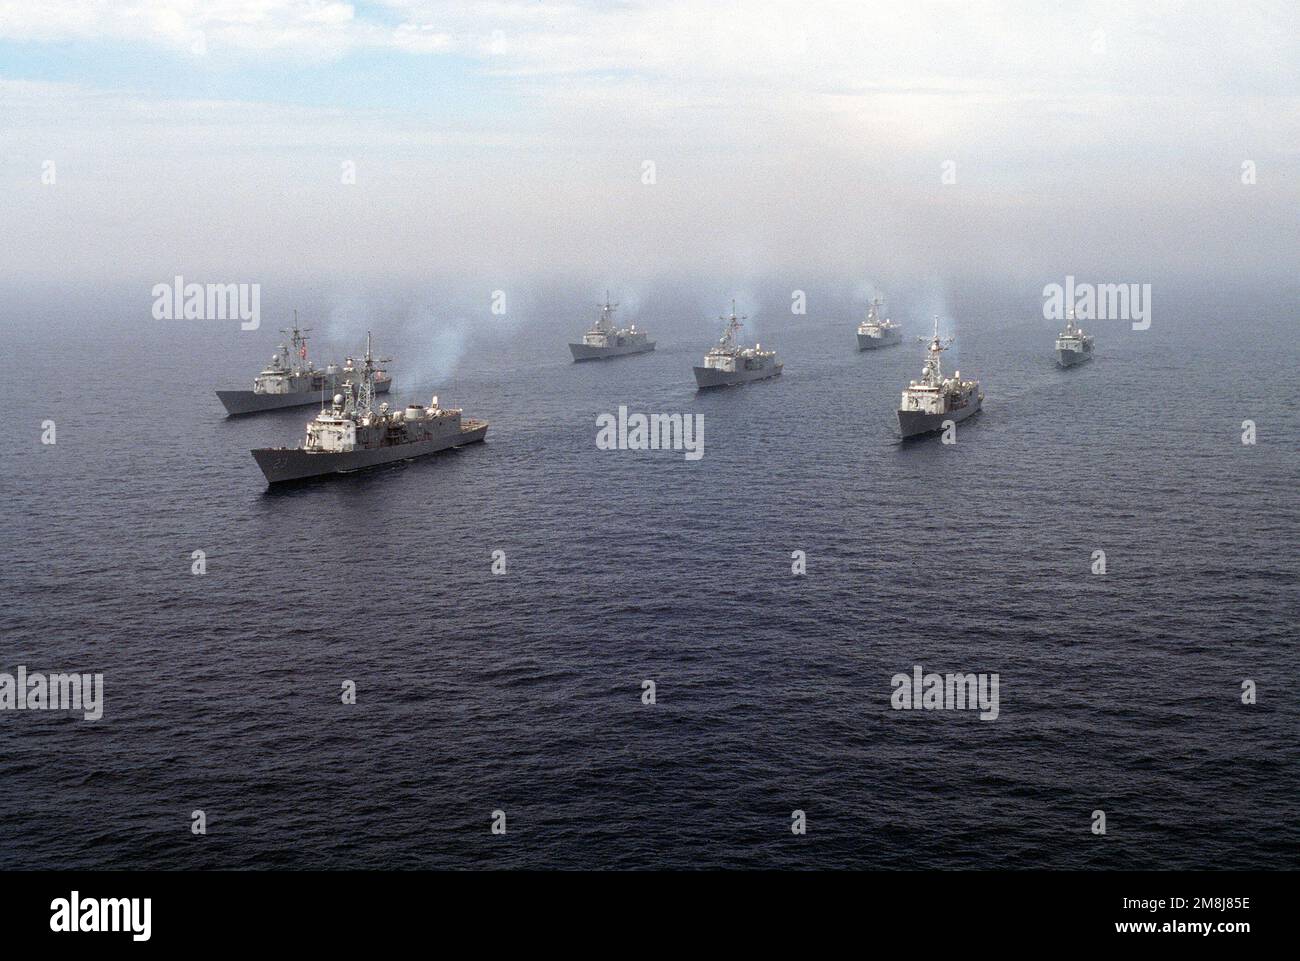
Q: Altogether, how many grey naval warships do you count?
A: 7